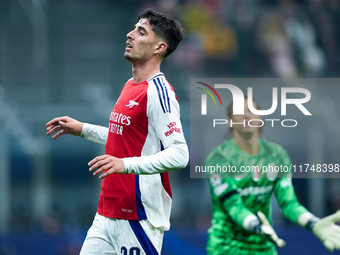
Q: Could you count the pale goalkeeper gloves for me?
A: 2